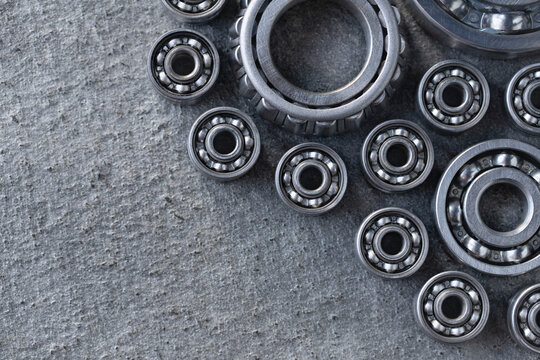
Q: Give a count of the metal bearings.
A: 13